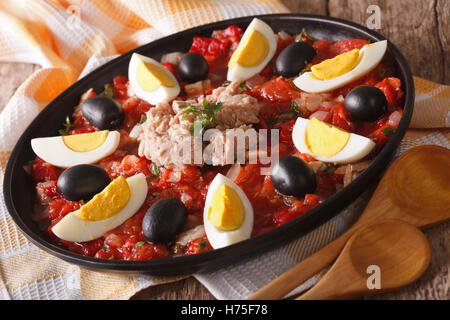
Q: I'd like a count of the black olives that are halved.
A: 0